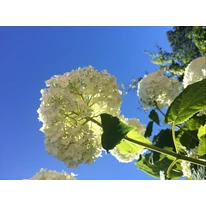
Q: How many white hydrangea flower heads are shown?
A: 5